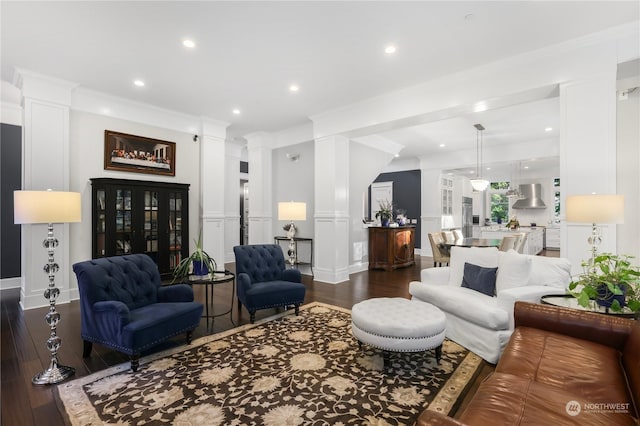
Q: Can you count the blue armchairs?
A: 2